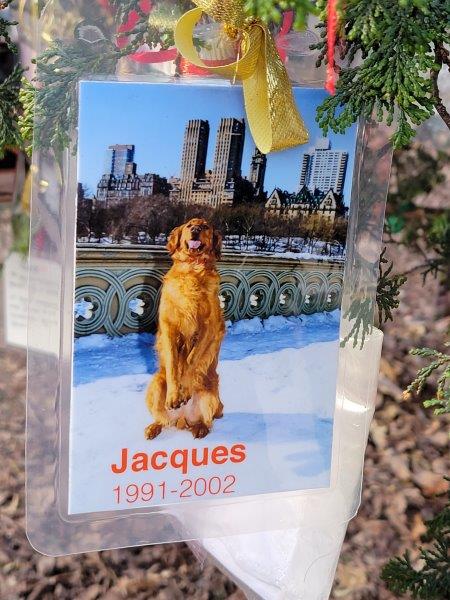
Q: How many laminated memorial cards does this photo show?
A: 1